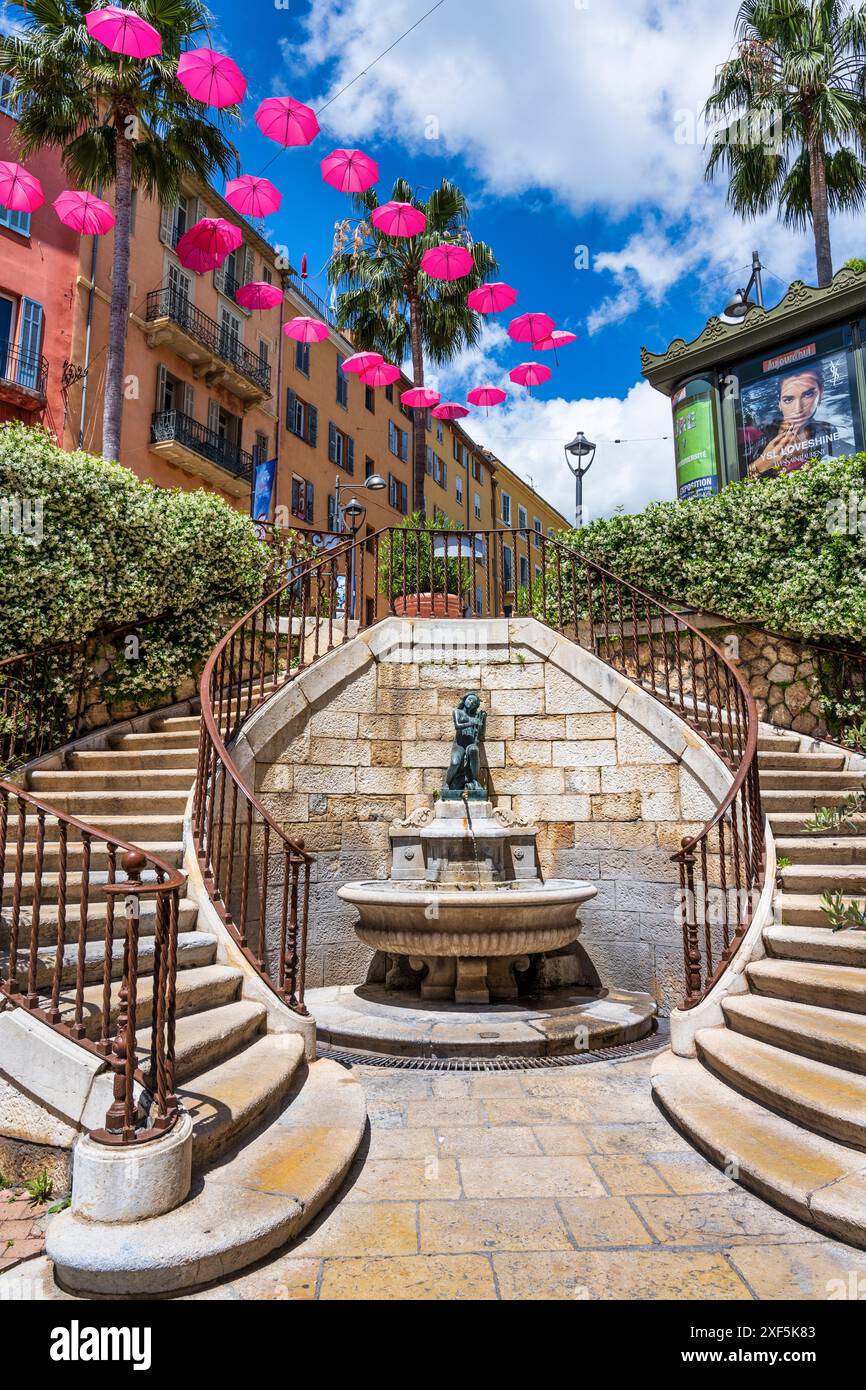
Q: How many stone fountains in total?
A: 1